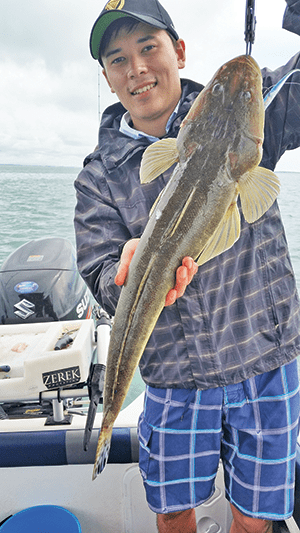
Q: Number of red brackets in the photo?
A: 0